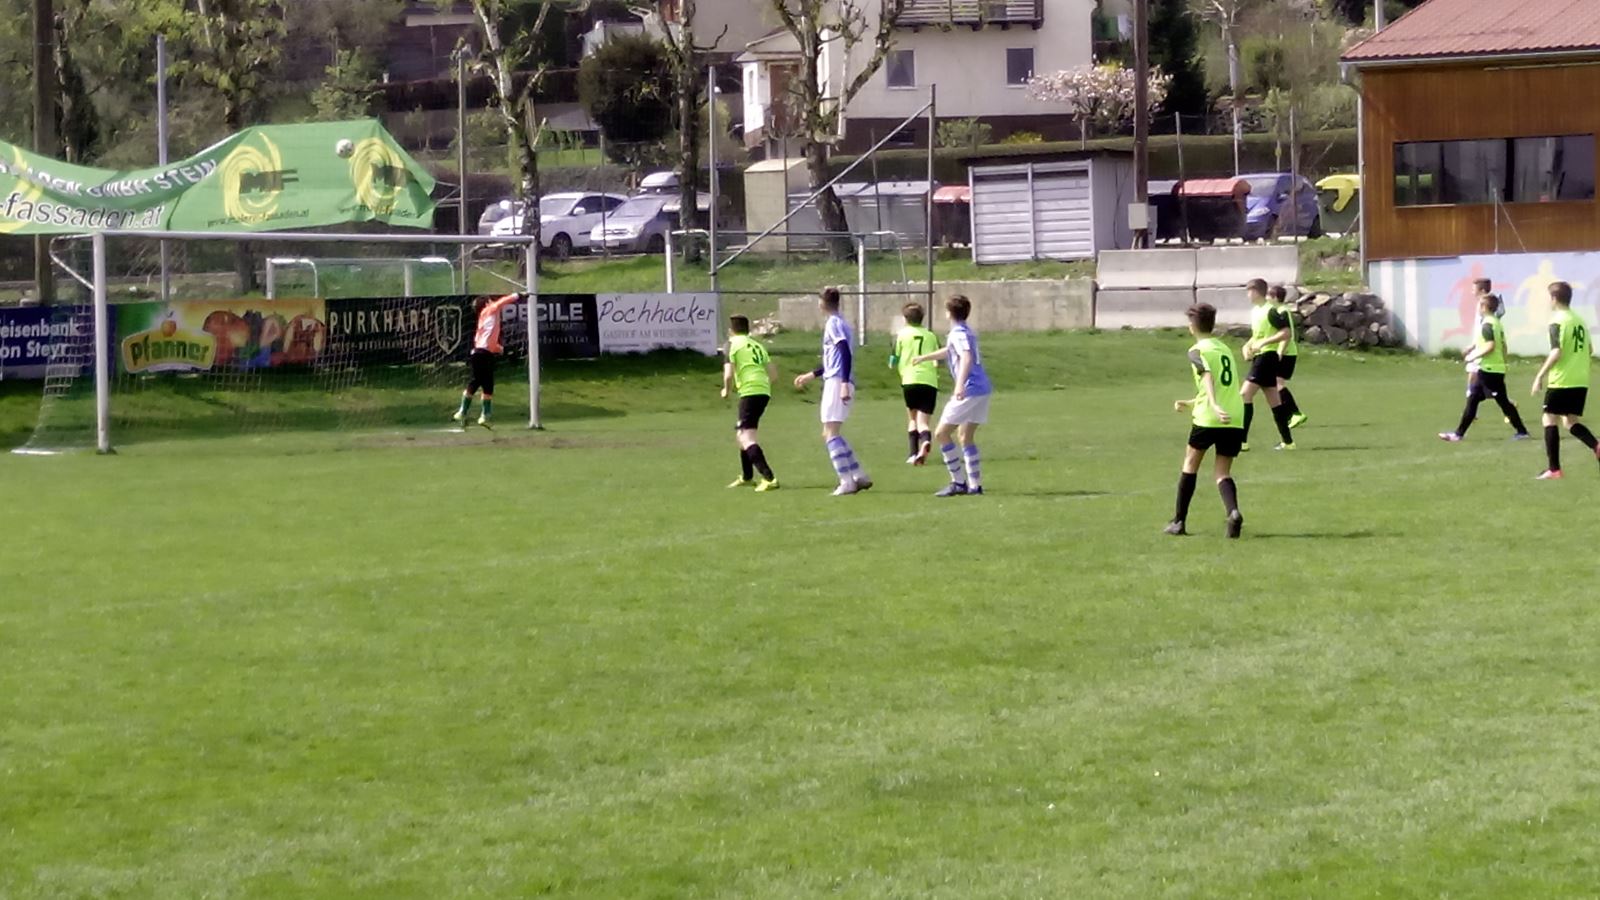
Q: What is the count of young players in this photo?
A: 11